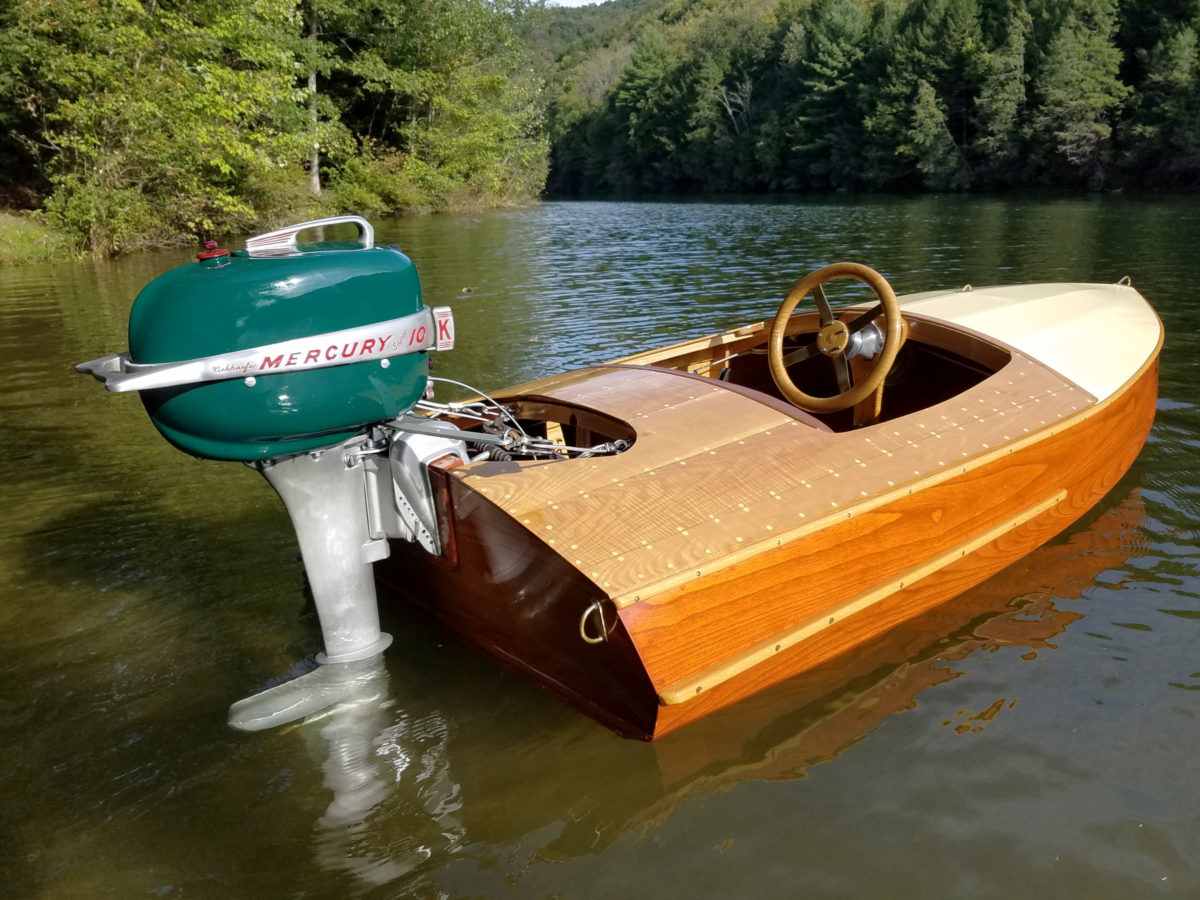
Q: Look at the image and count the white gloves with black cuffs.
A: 0